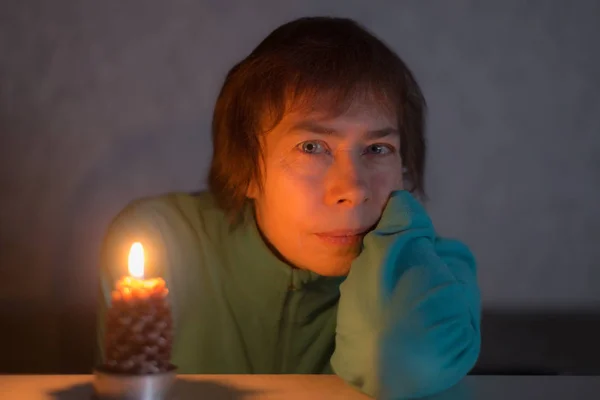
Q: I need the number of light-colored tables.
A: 1